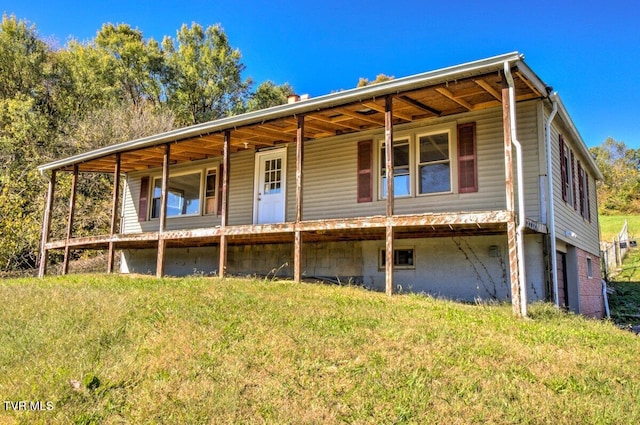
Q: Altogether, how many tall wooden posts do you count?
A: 8